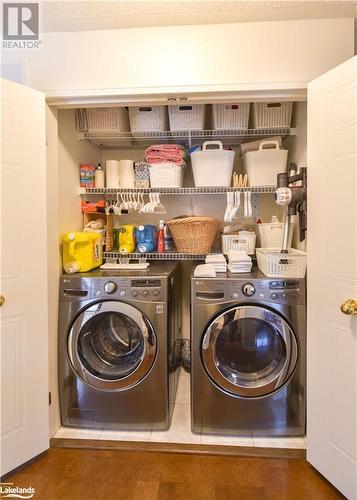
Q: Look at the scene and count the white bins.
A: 11